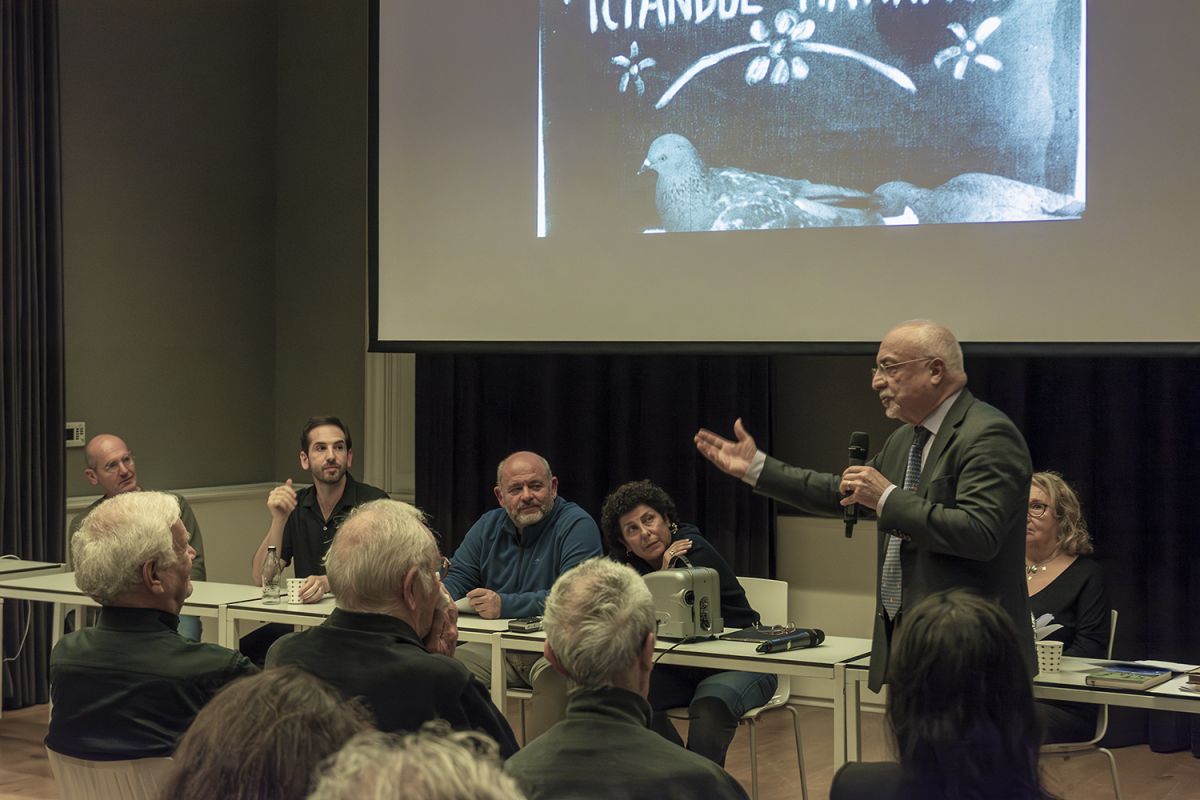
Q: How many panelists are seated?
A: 5